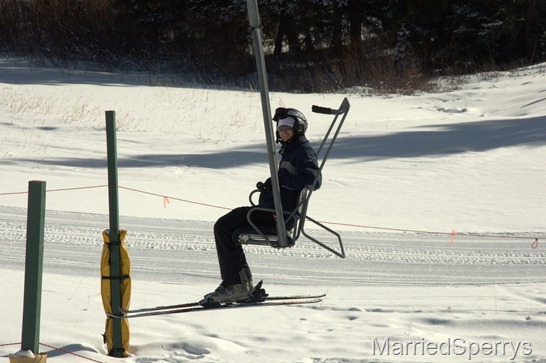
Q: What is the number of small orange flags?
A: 2